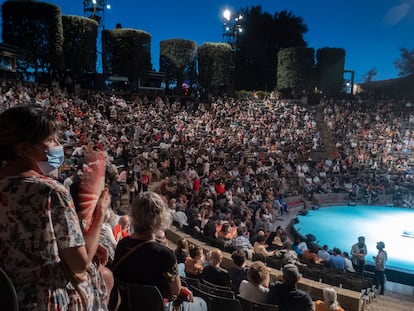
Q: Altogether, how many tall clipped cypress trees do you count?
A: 7